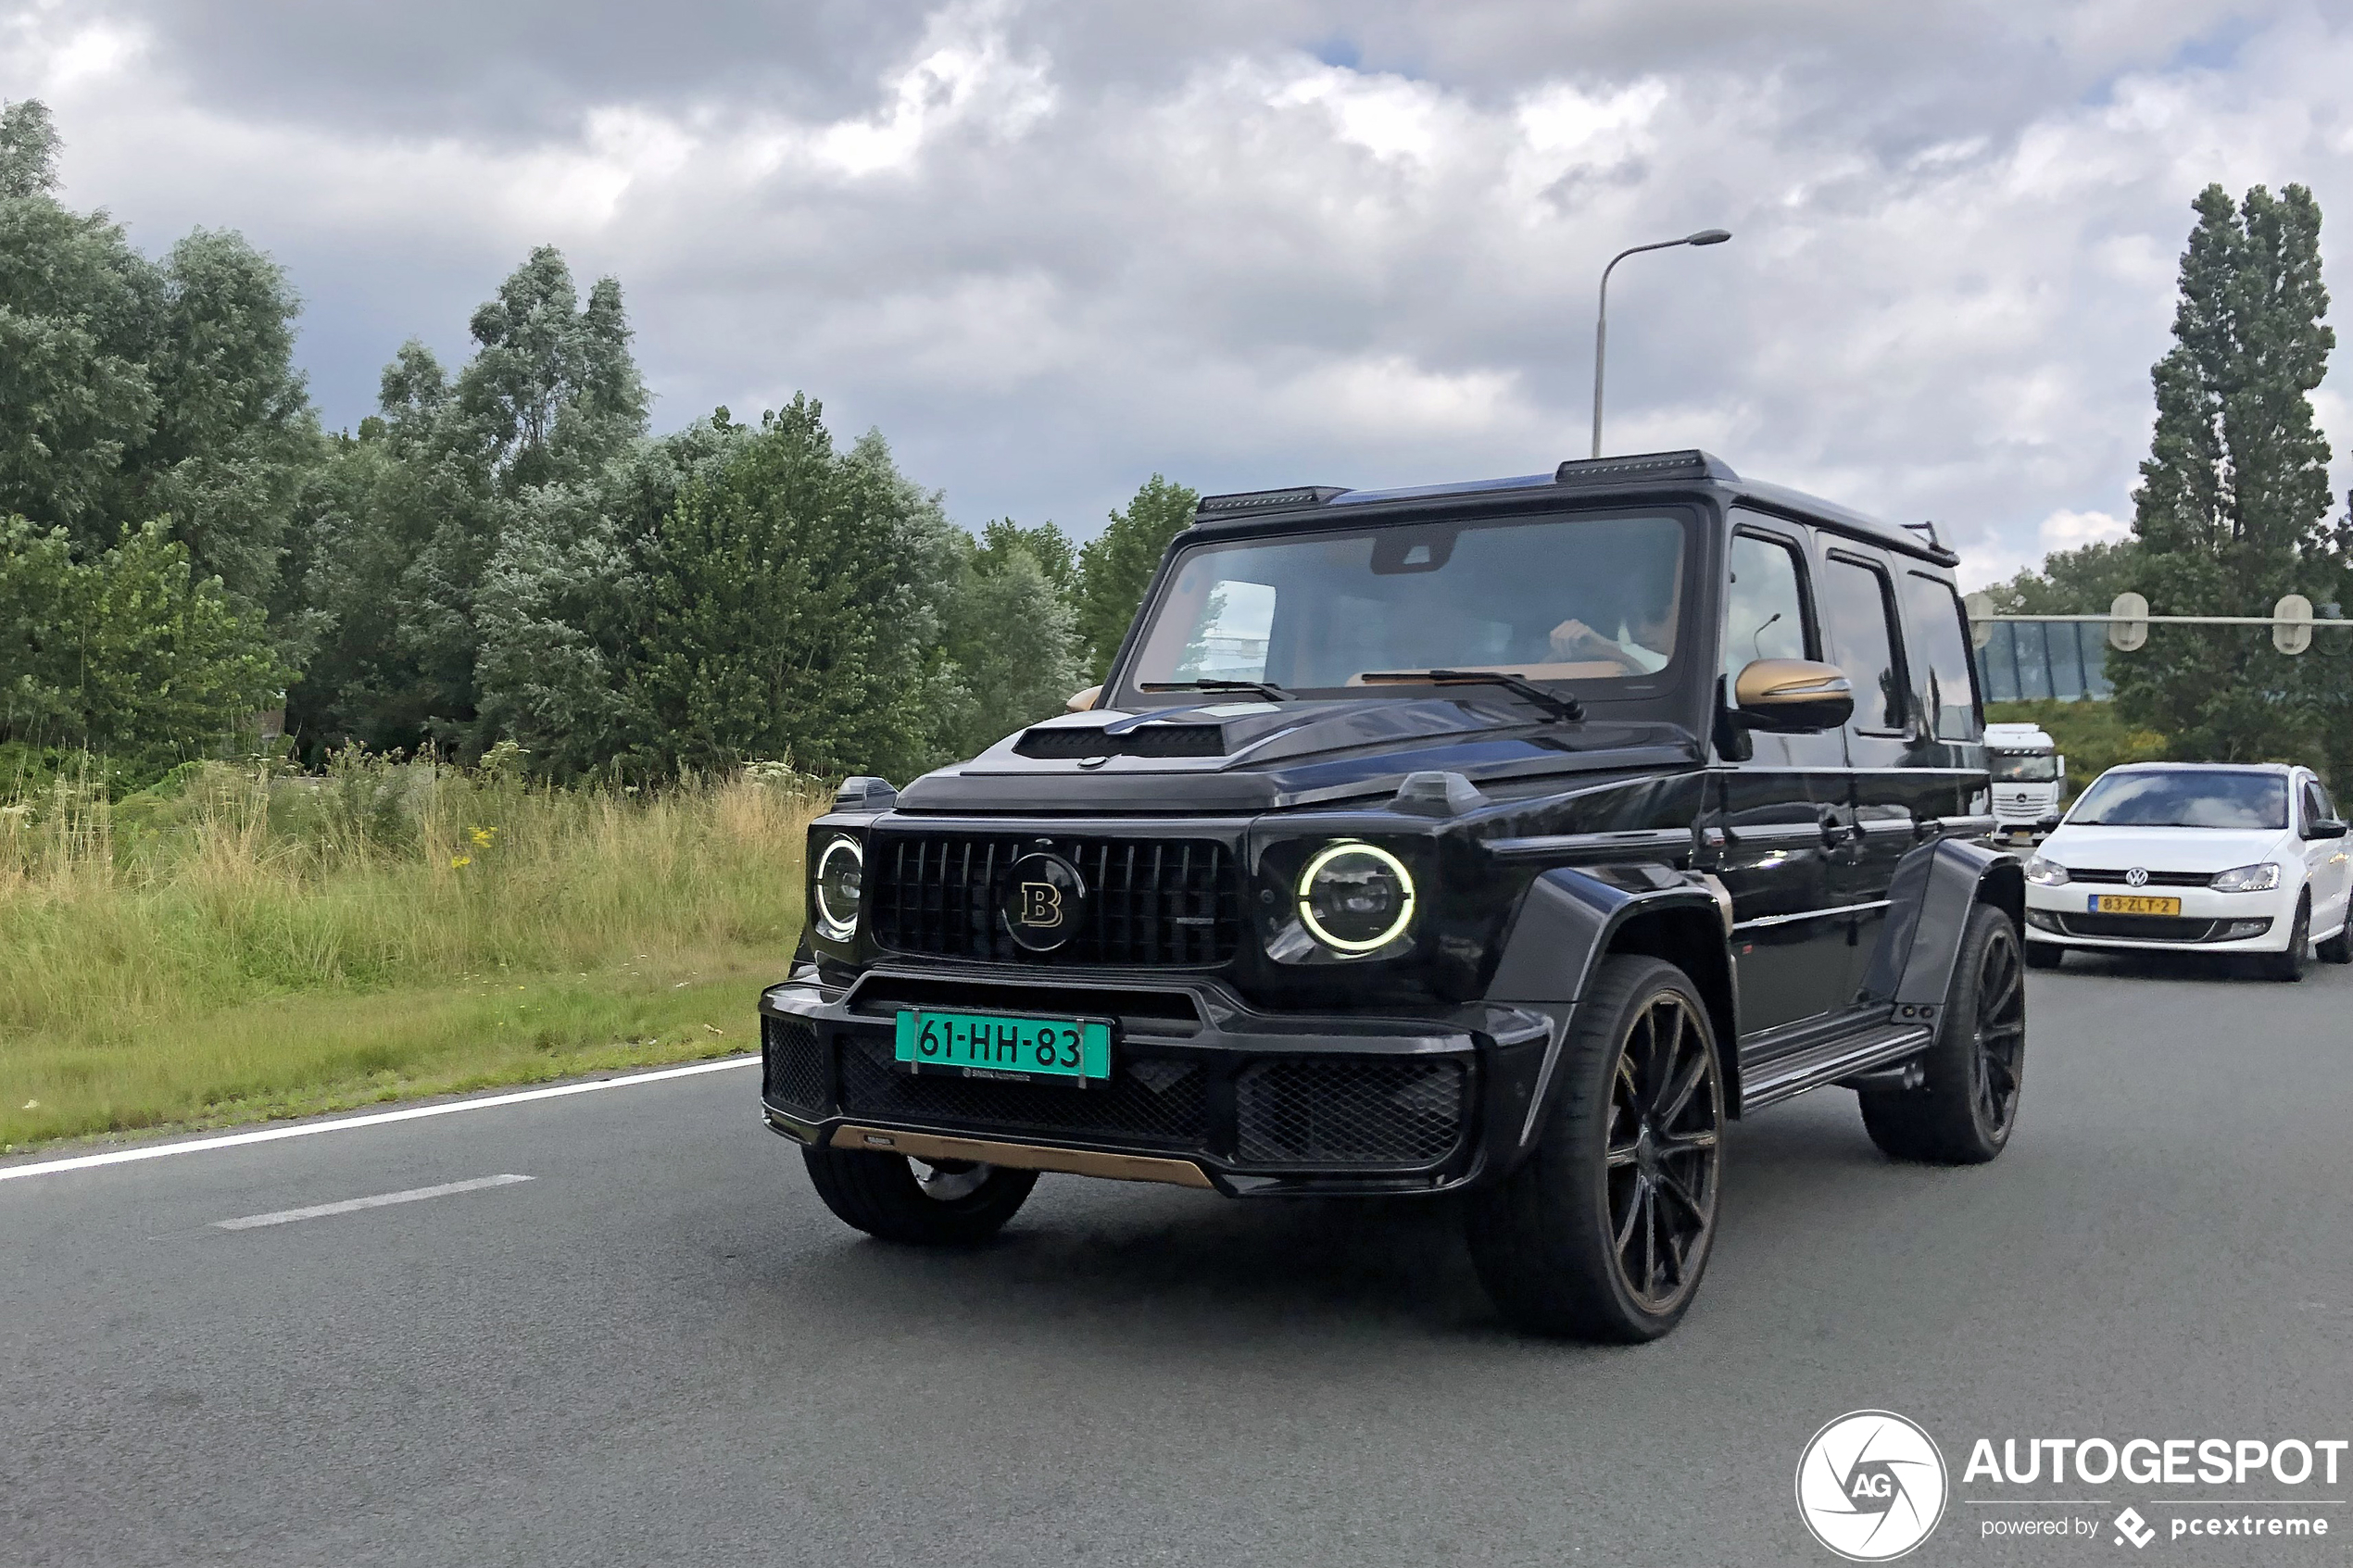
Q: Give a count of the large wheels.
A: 3